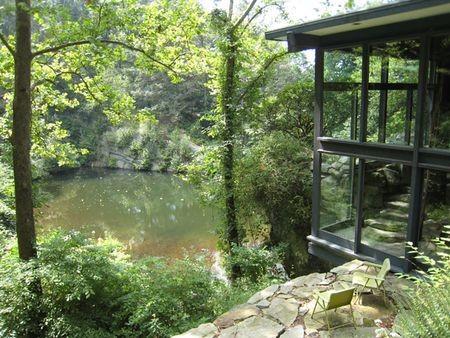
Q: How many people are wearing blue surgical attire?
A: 0